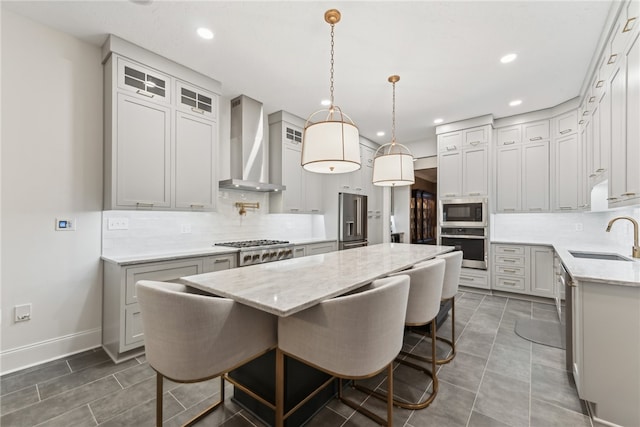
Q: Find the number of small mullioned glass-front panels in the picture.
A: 3